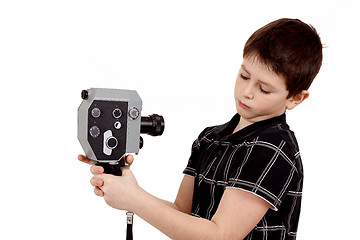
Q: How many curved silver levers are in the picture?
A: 1